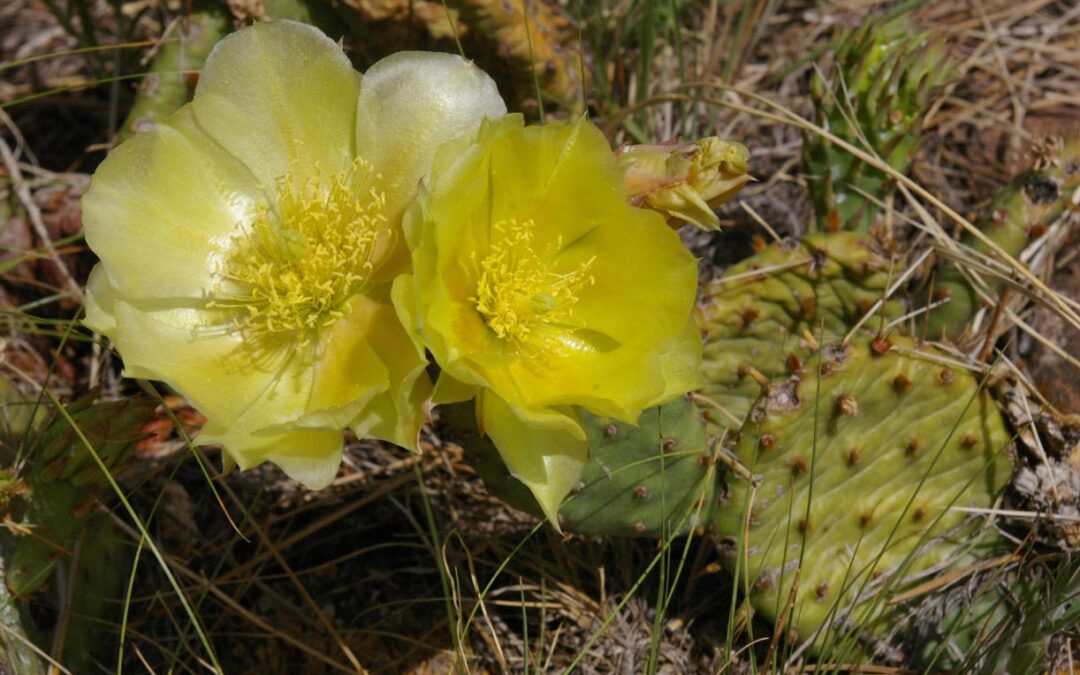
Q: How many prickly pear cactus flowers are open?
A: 2